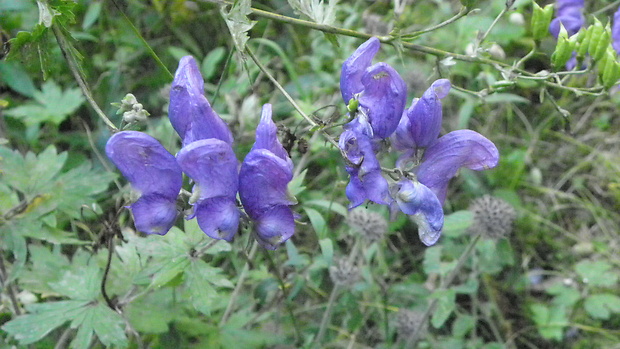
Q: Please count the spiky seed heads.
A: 4